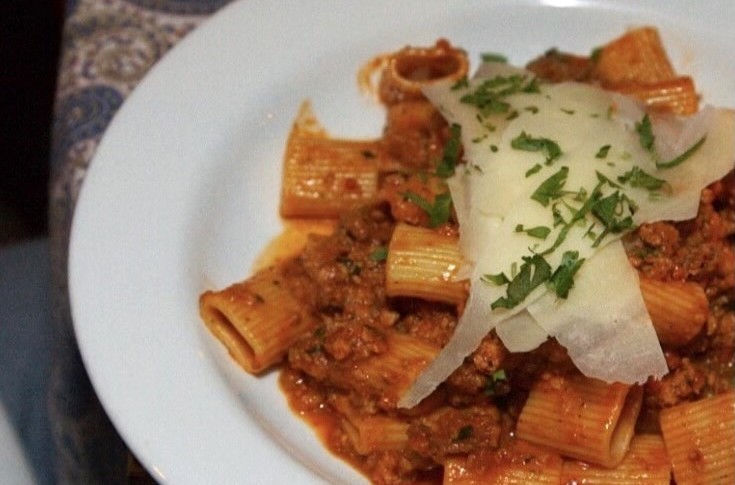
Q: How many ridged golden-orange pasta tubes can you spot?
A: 13